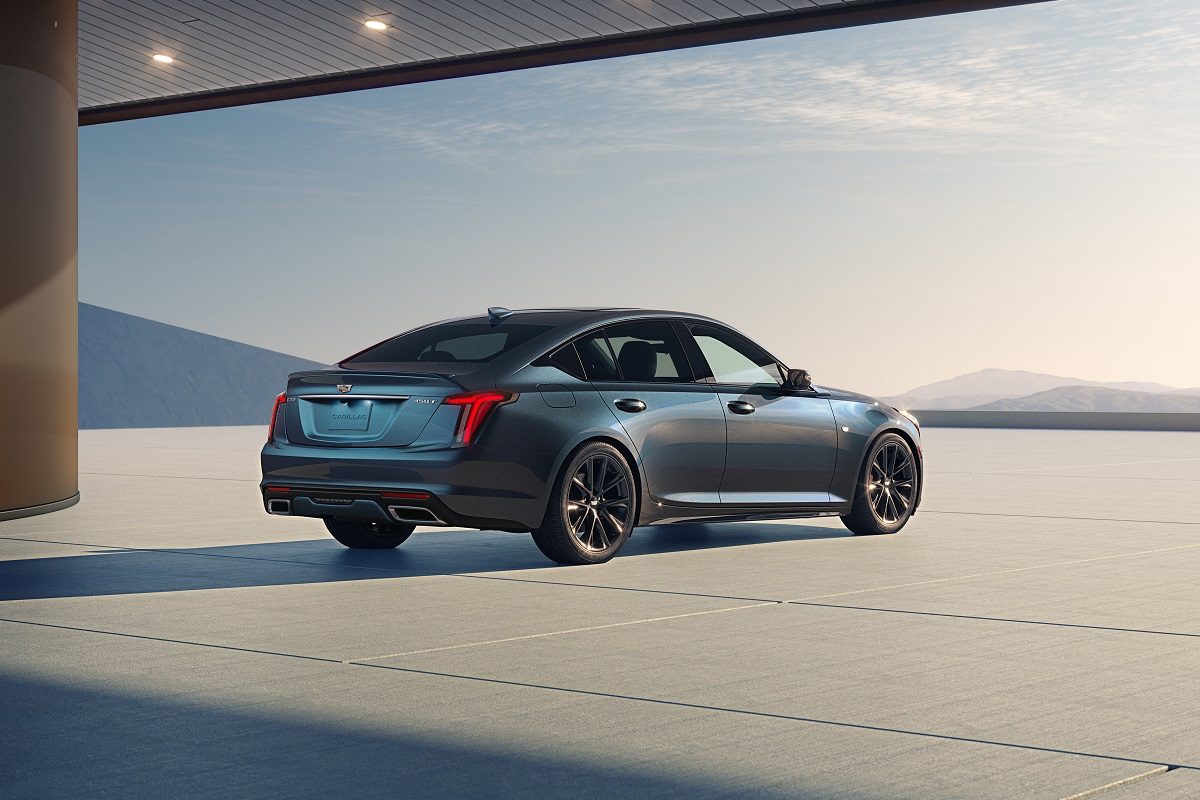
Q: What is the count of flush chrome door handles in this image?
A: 2